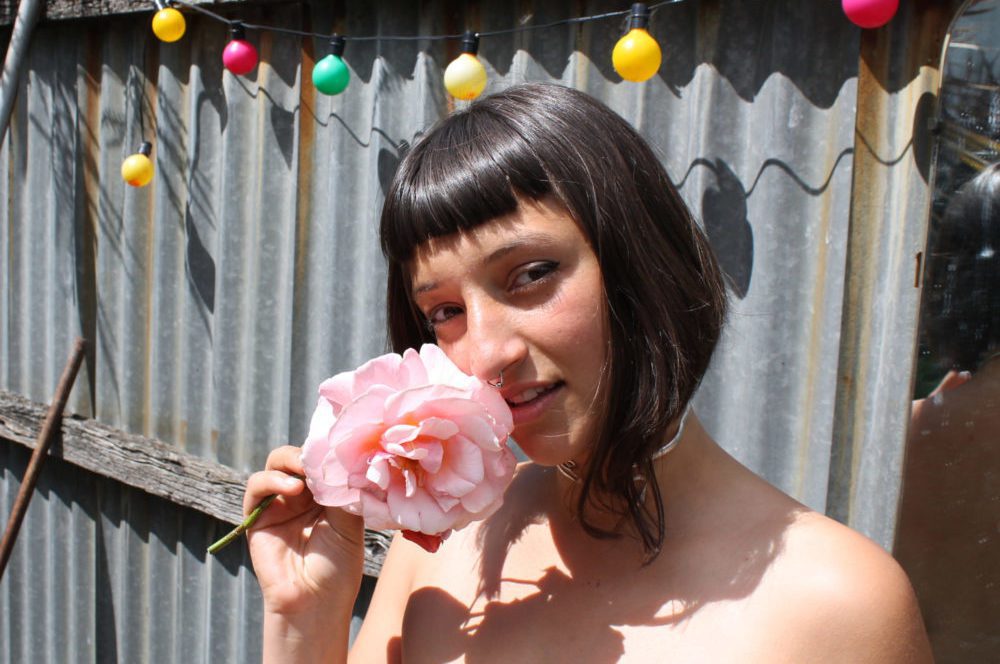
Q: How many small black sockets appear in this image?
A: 6